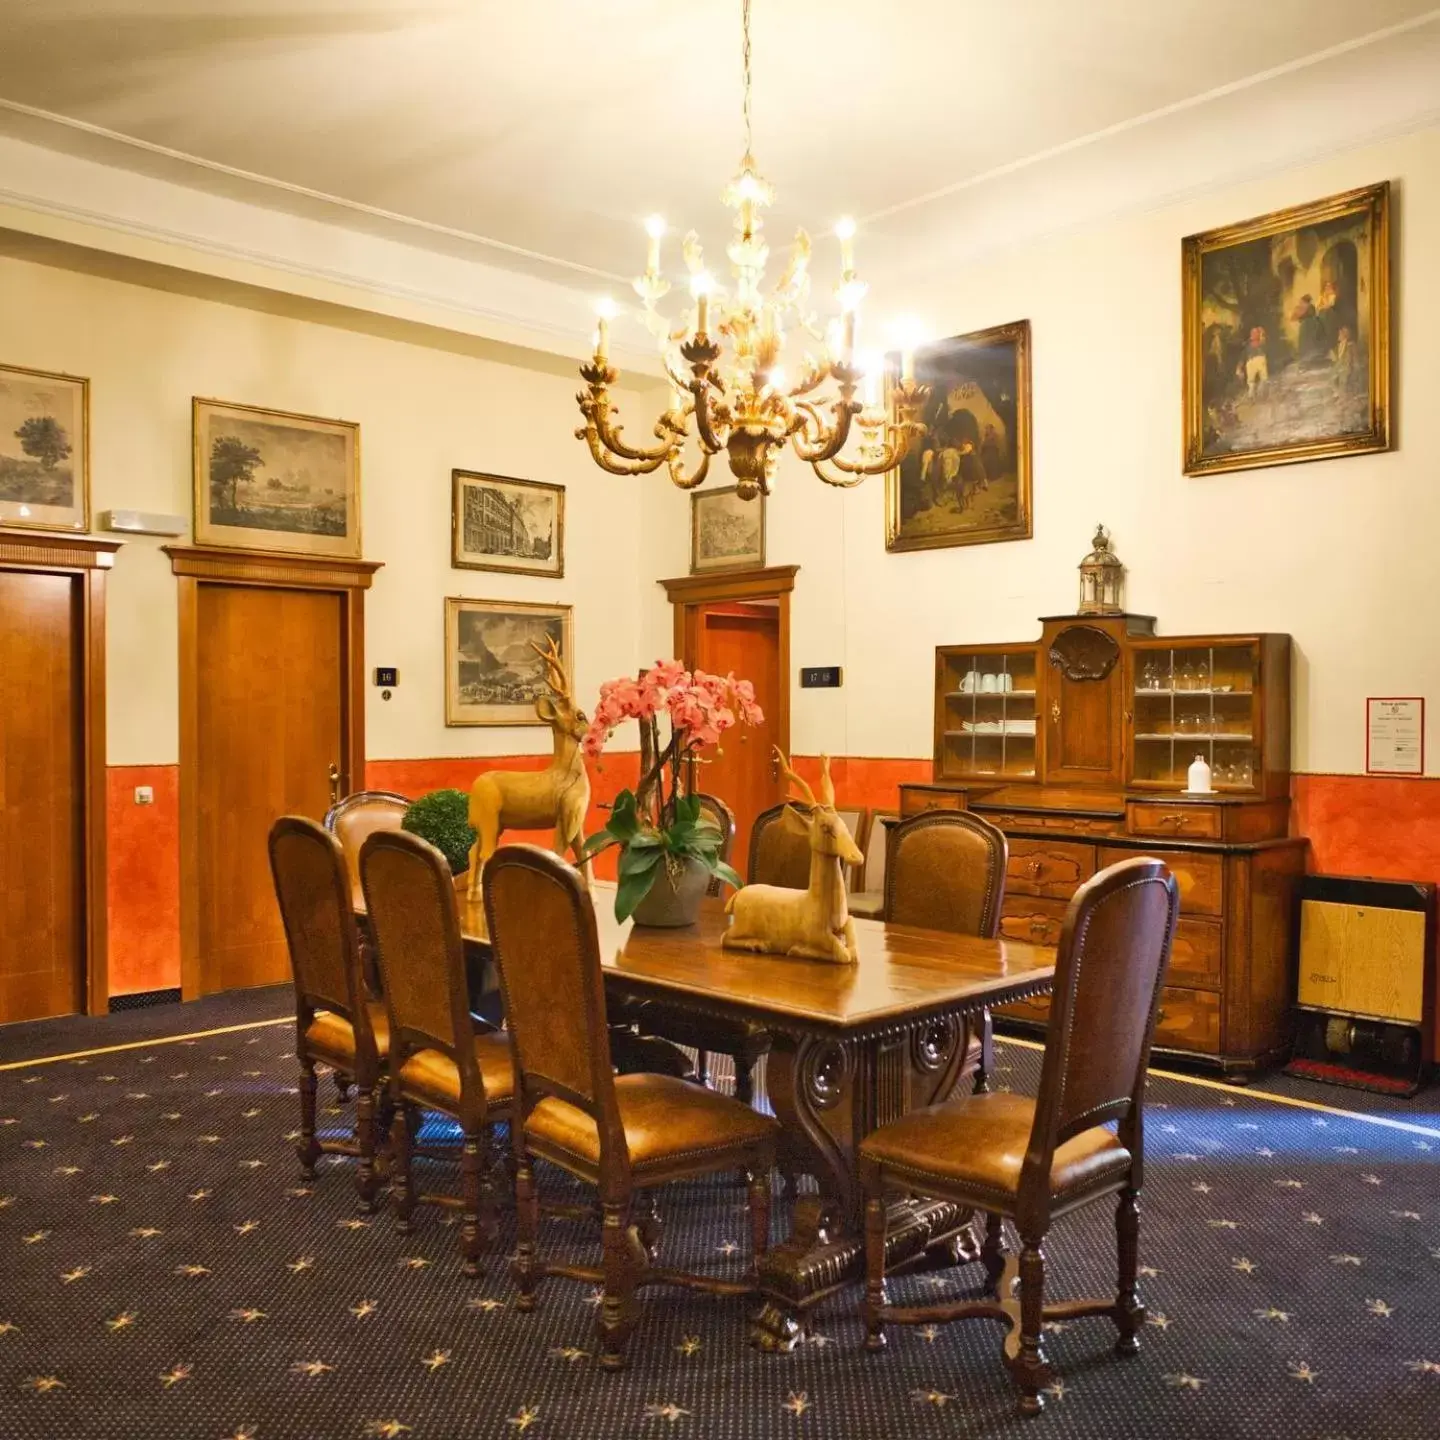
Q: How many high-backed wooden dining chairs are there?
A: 8